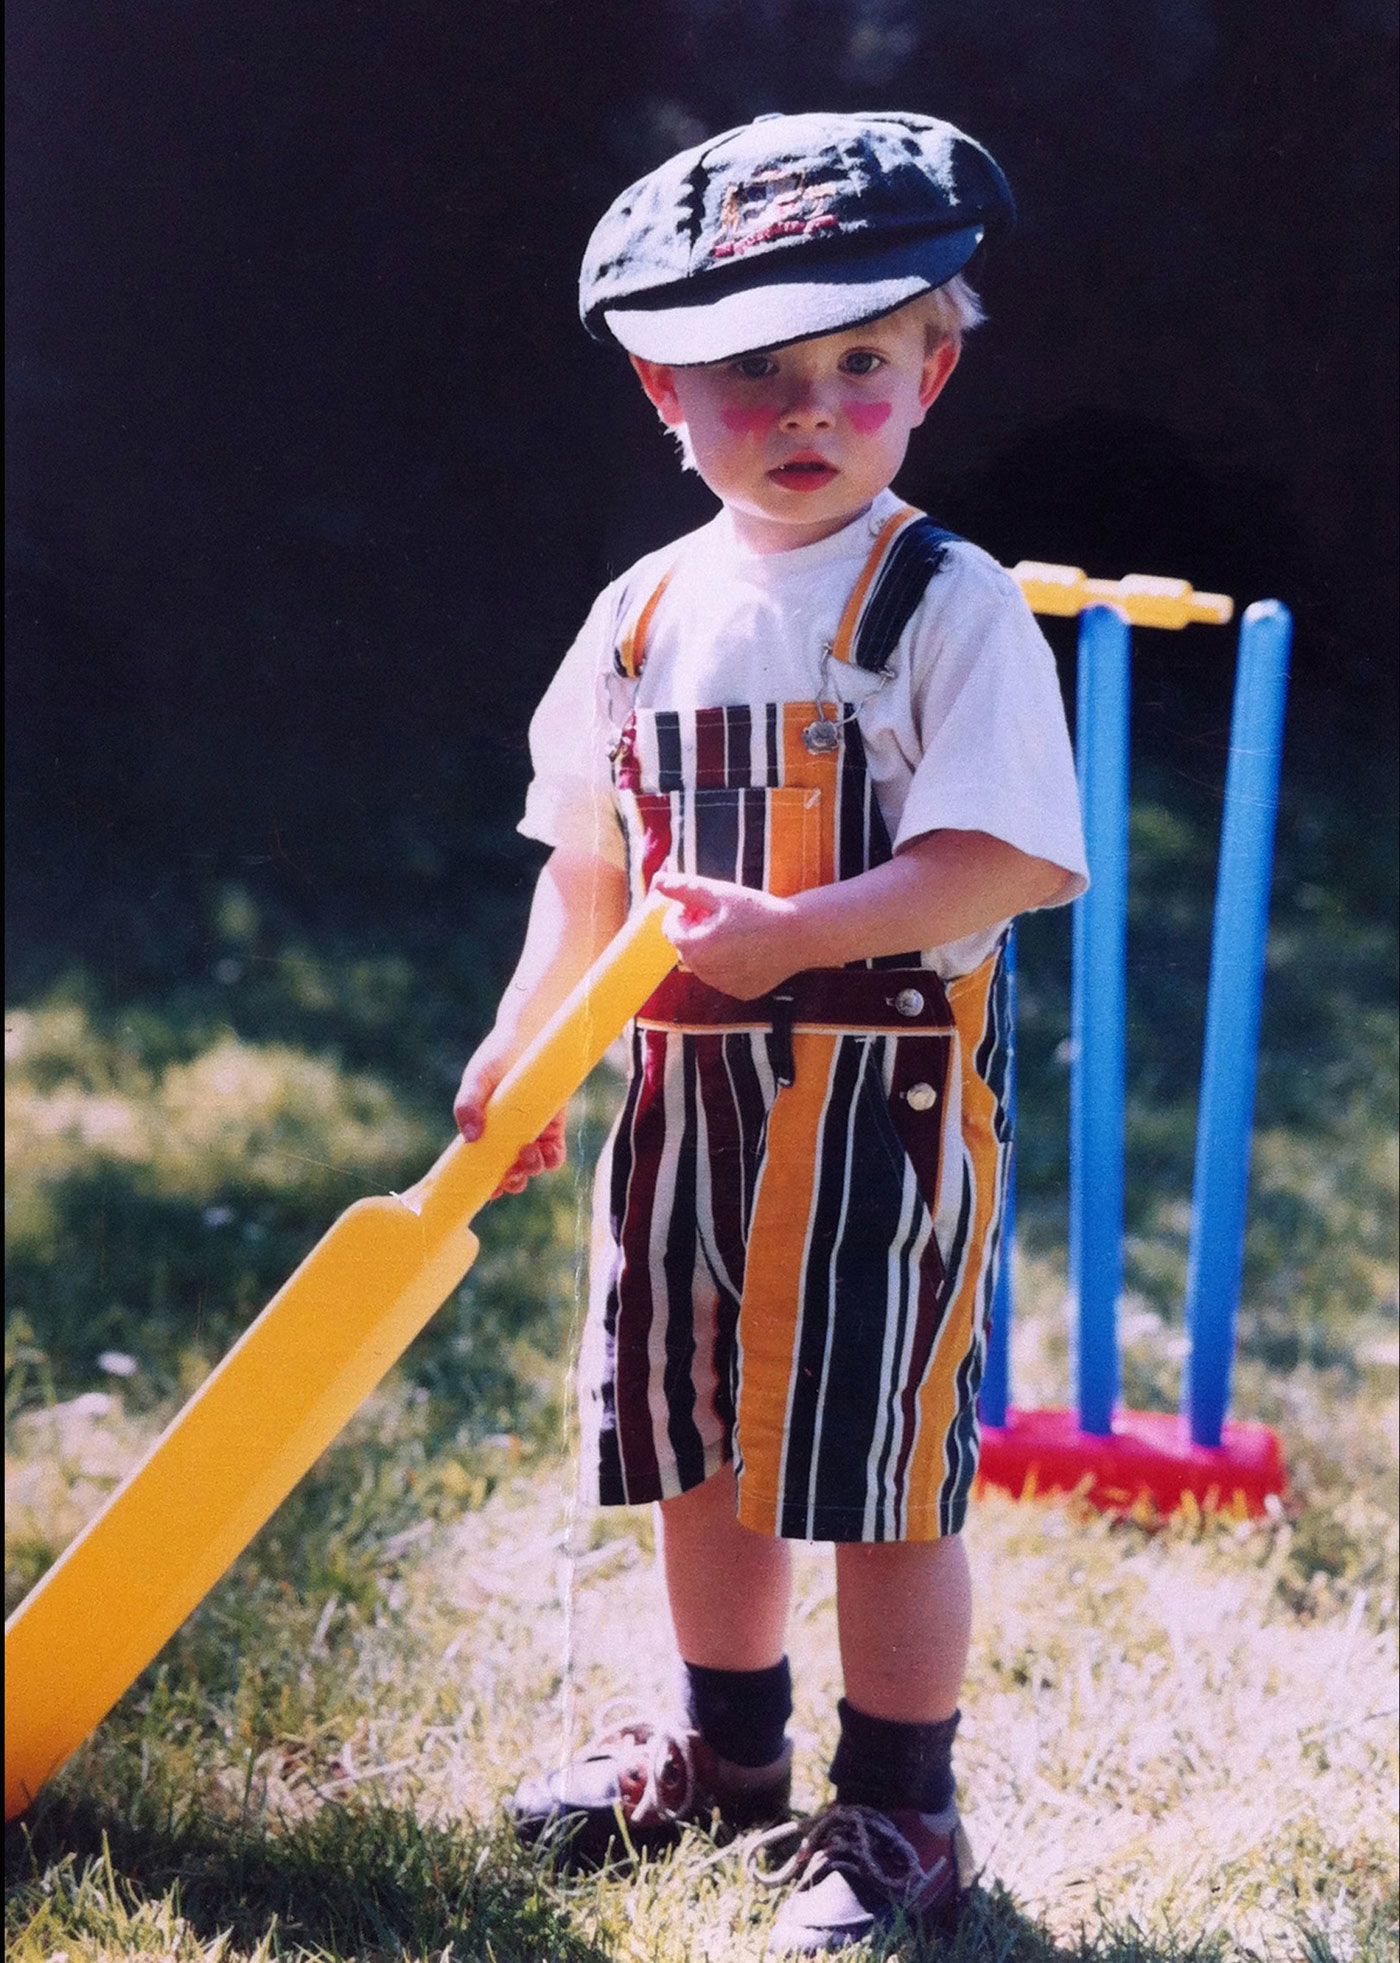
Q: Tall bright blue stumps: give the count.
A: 3